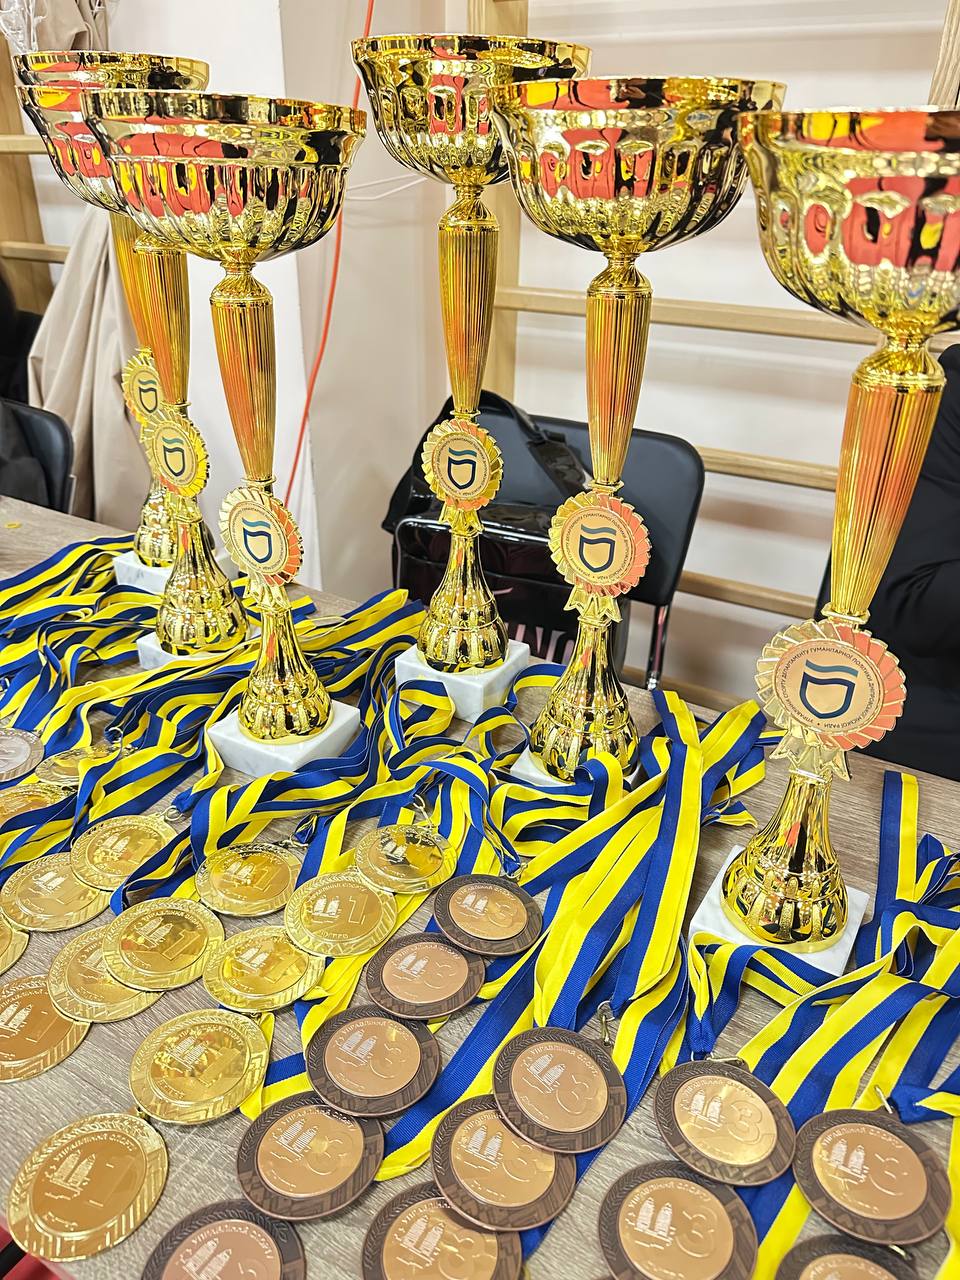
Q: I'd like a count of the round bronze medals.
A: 12